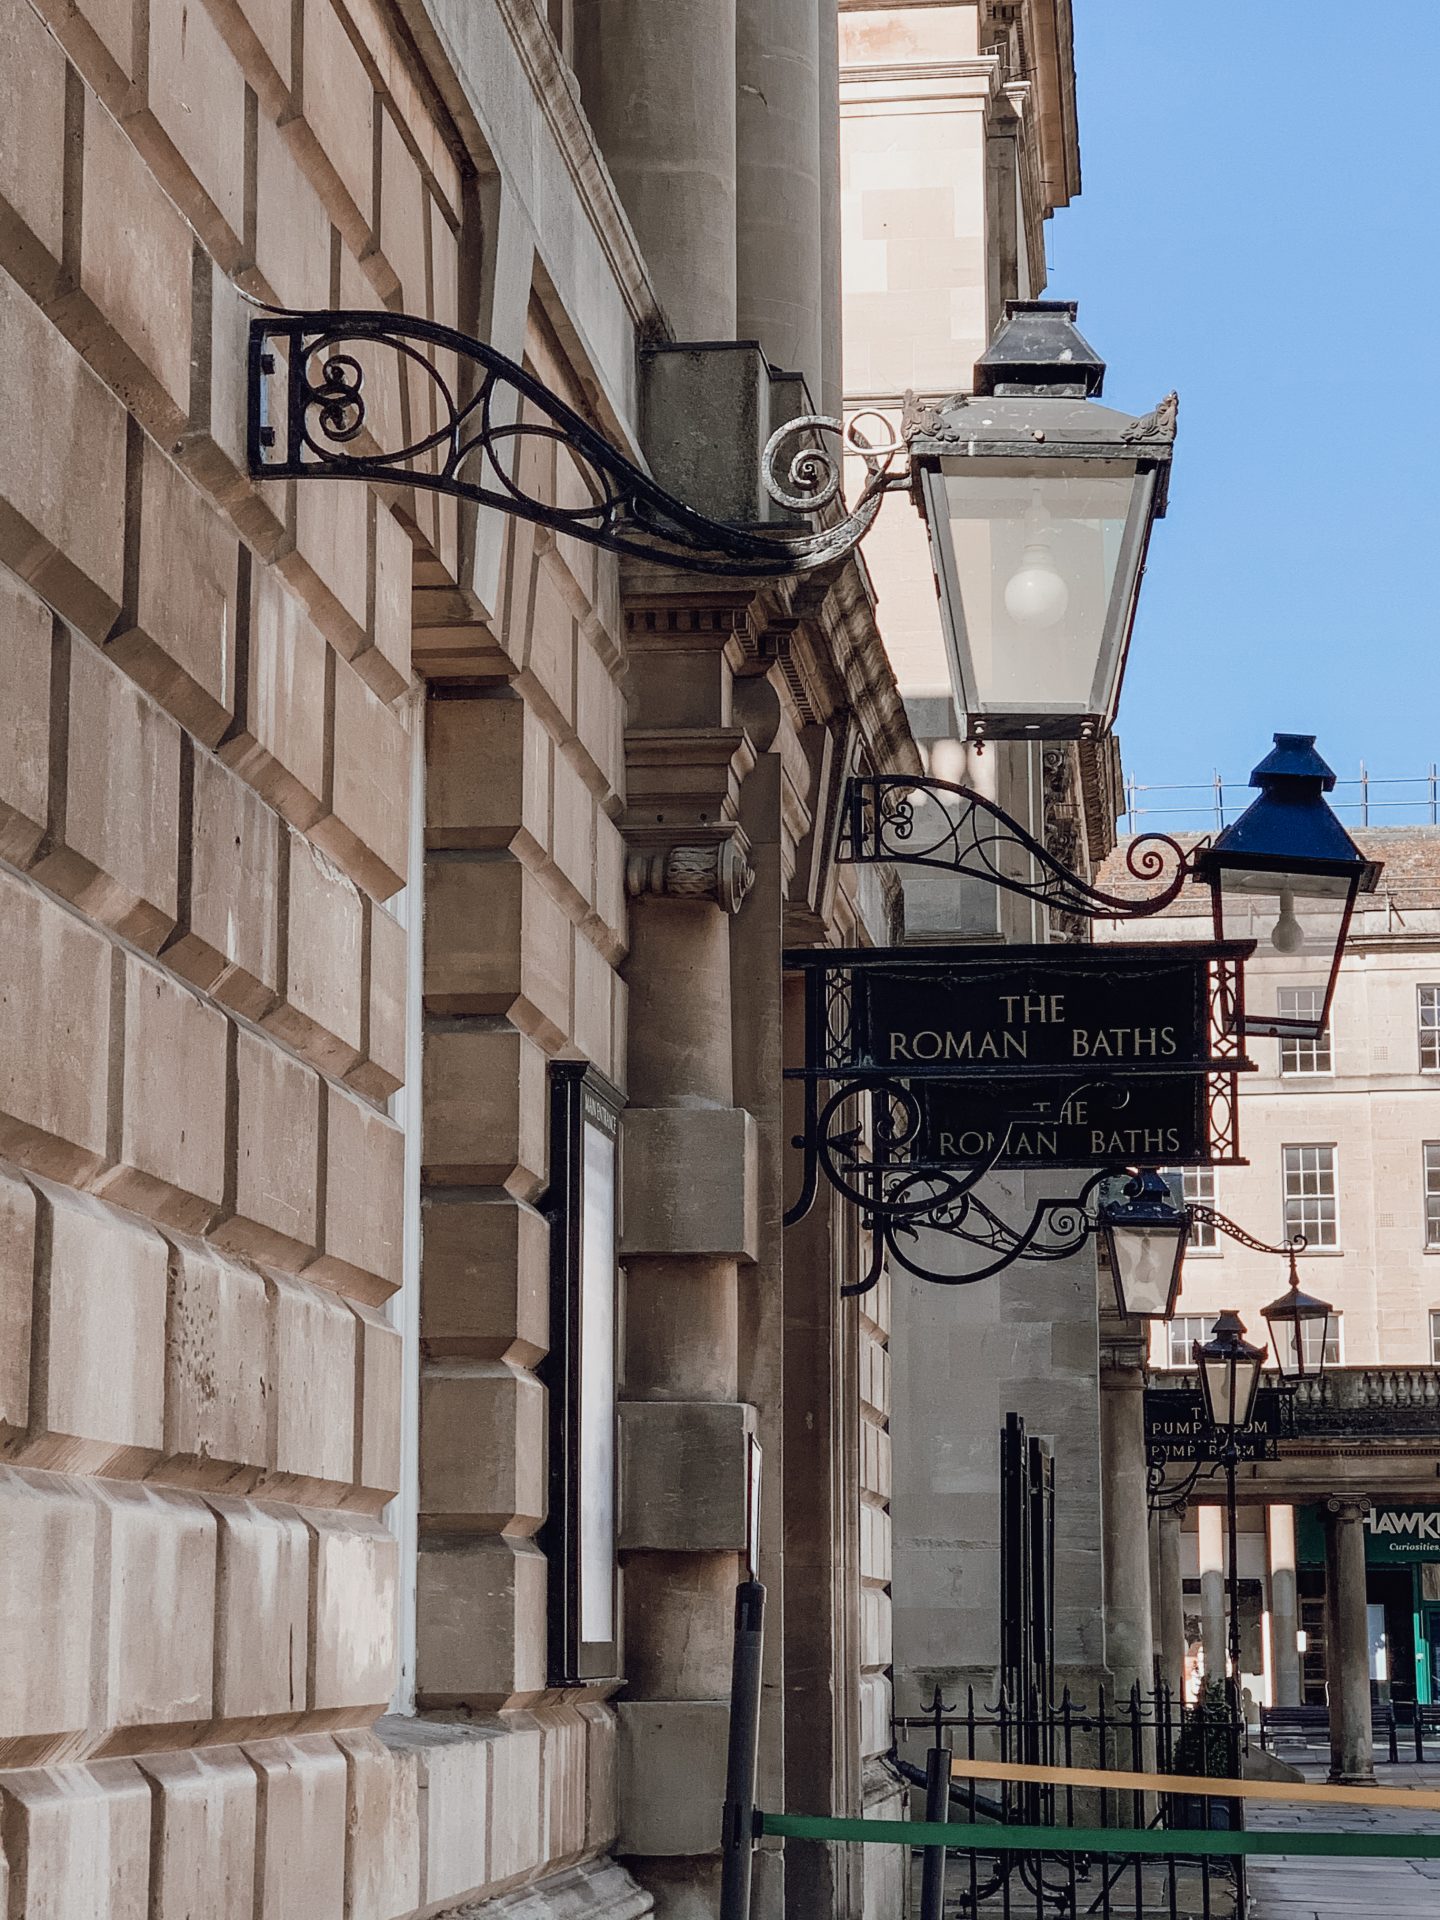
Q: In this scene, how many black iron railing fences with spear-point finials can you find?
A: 1